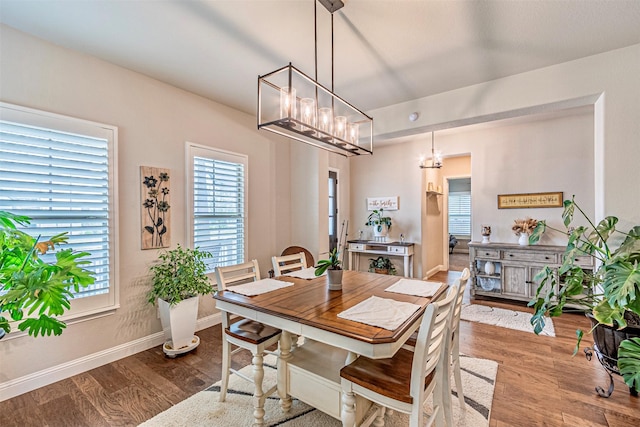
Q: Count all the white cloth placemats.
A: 4